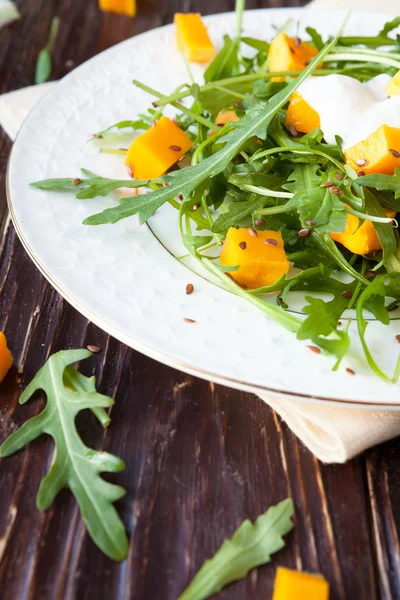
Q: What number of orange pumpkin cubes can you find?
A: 12